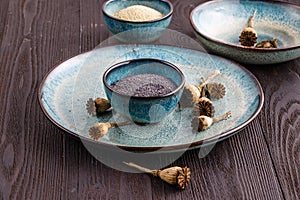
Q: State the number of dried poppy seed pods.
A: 9